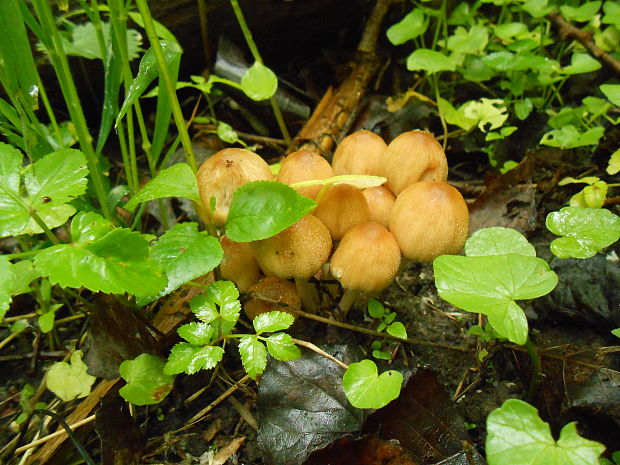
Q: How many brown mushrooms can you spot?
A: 11